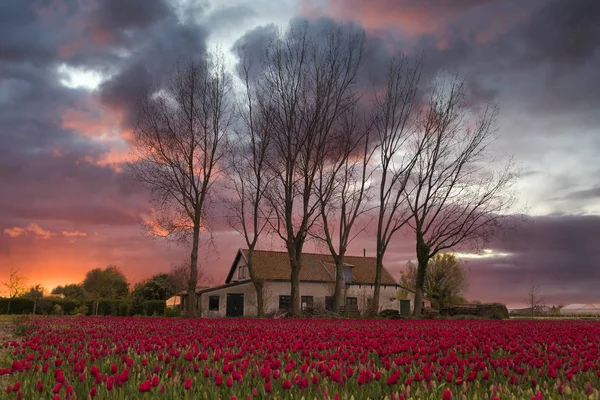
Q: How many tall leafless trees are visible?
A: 6